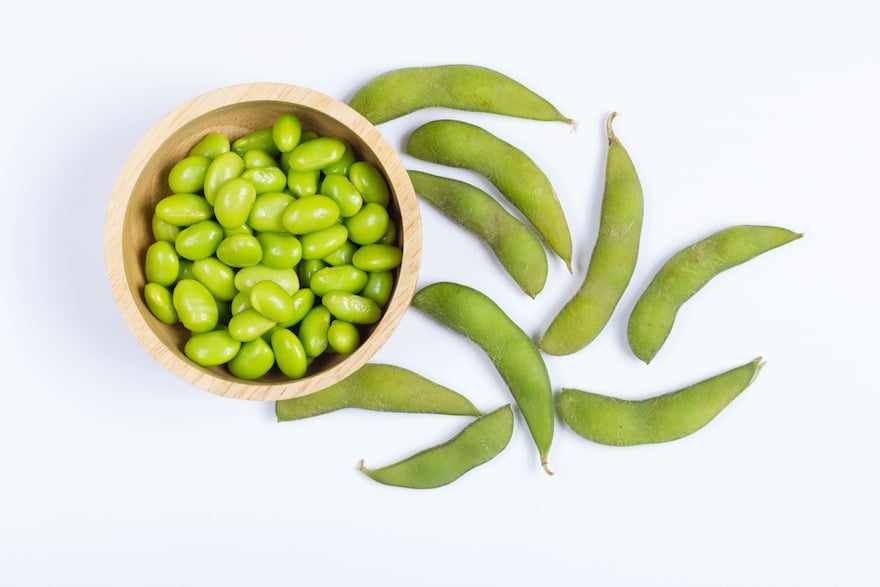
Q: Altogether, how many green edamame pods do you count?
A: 9